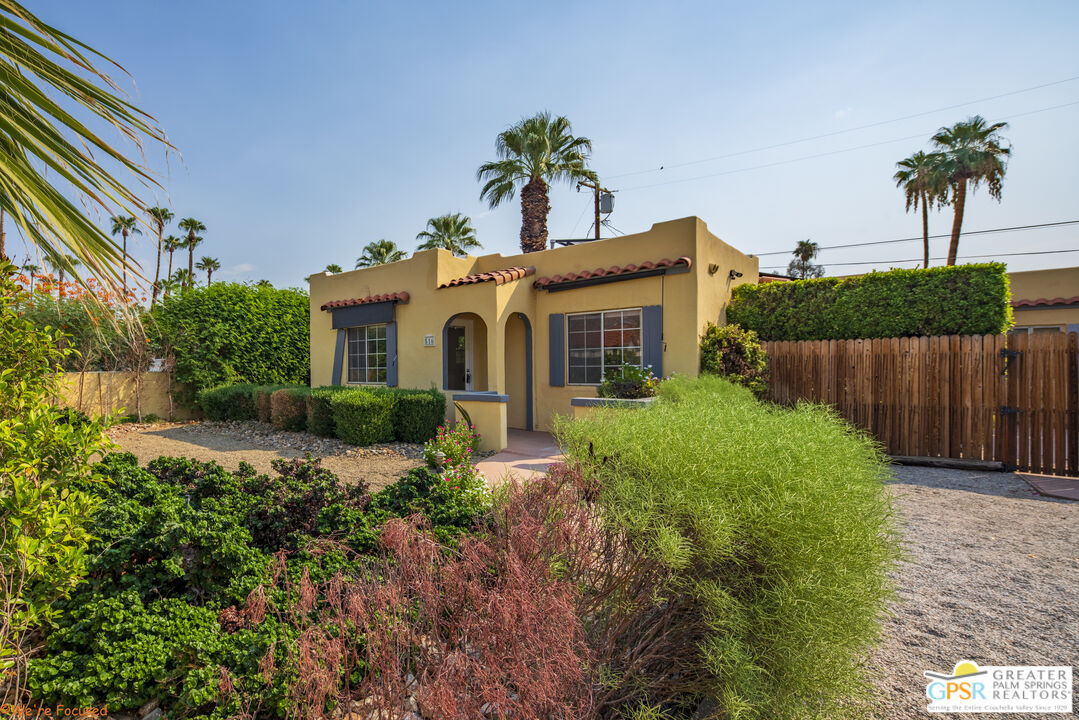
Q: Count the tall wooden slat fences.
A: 1